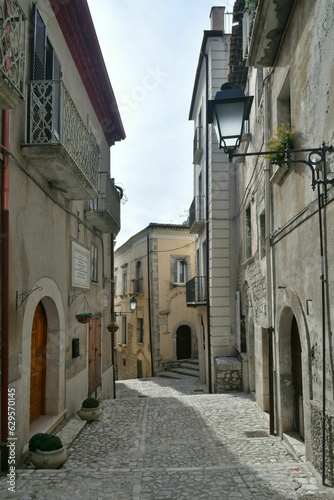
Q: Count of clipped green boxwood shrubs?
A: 2